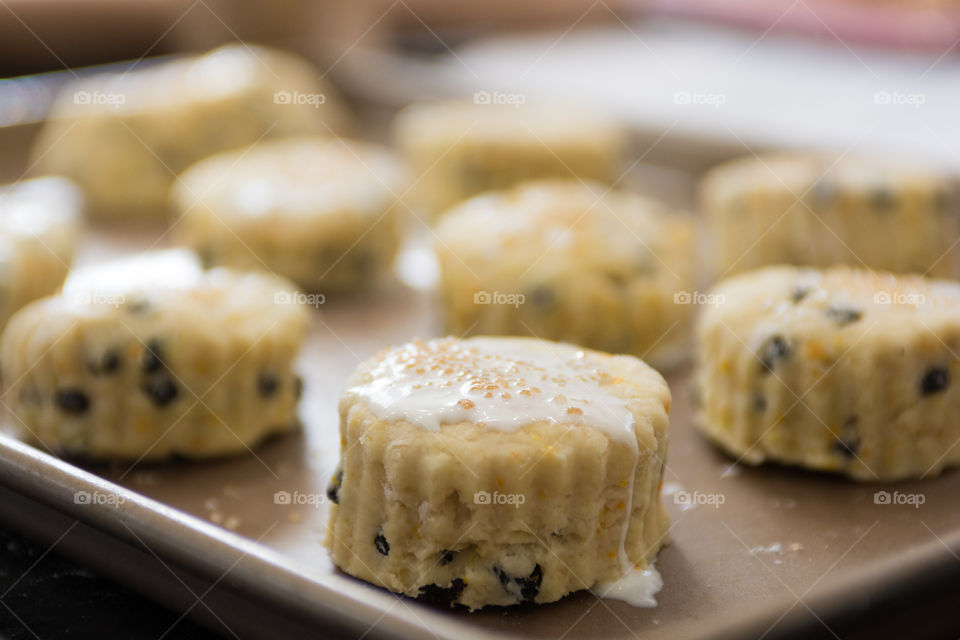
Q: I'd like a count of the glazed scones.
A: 9